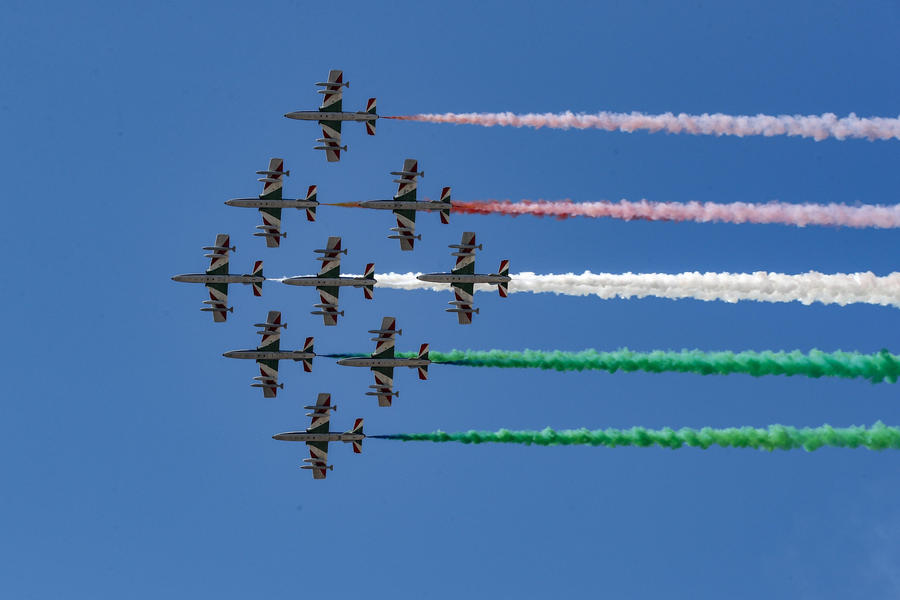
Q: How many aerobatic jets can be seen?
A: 9